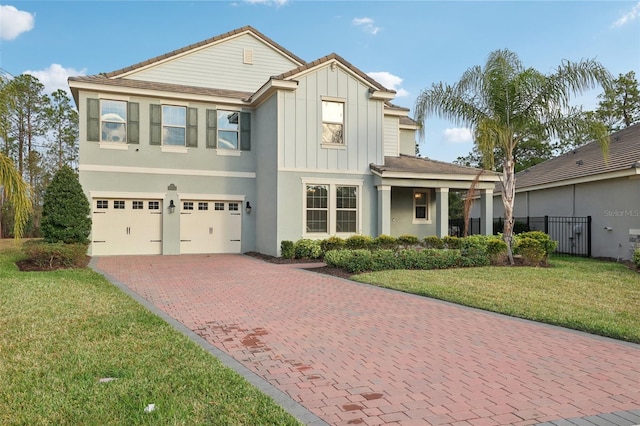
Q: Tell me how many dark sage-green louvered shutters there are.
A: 6